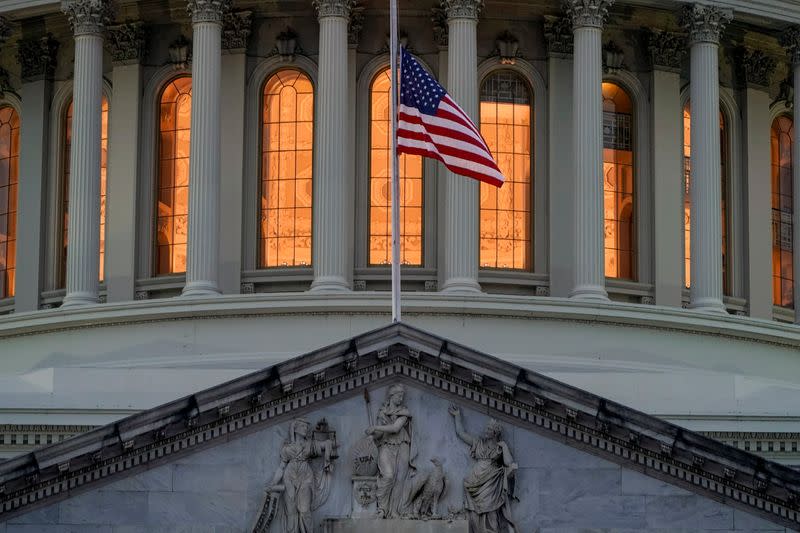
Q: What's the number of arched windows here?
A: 9